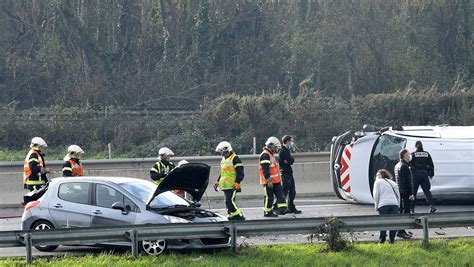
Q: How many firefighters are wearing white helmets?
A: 6